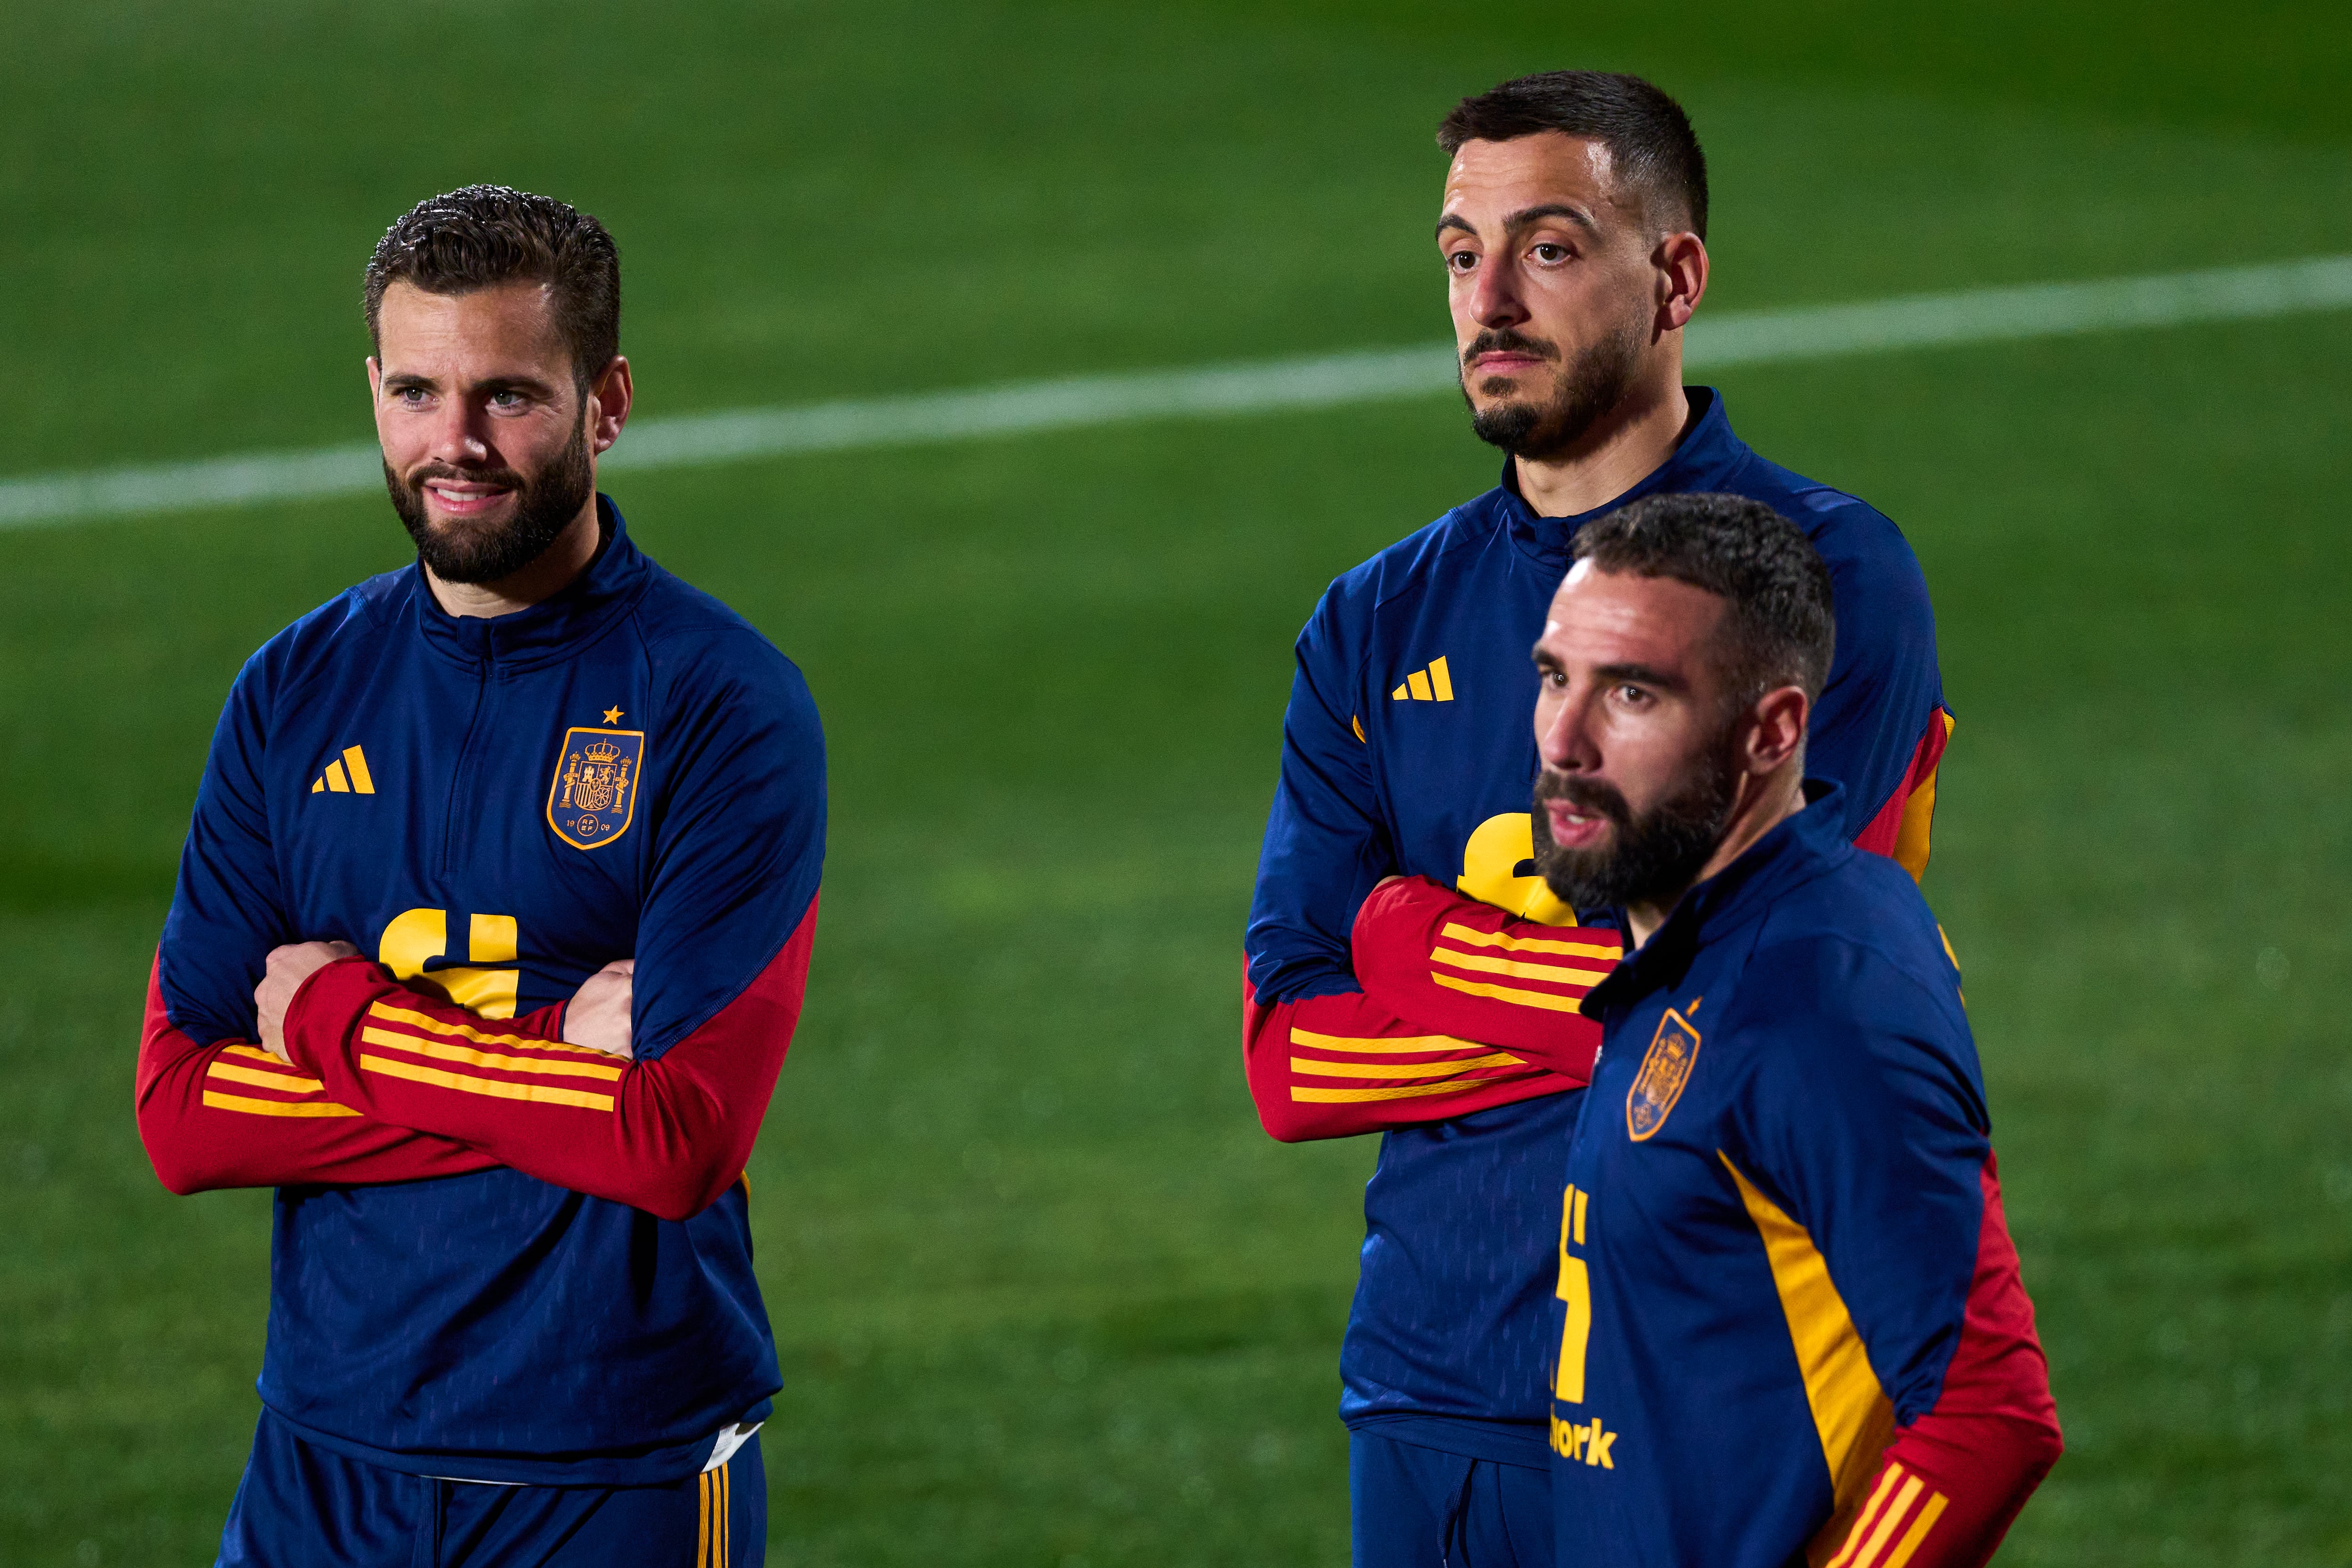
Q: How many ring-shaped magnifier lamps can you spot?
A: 0